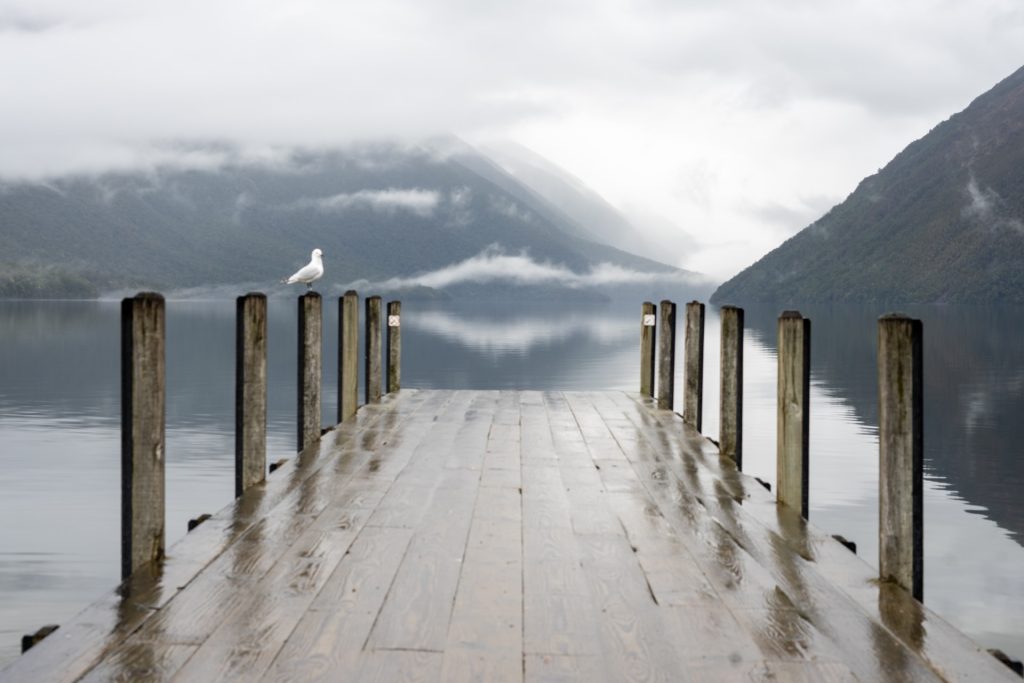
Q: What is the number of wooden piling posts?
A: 12